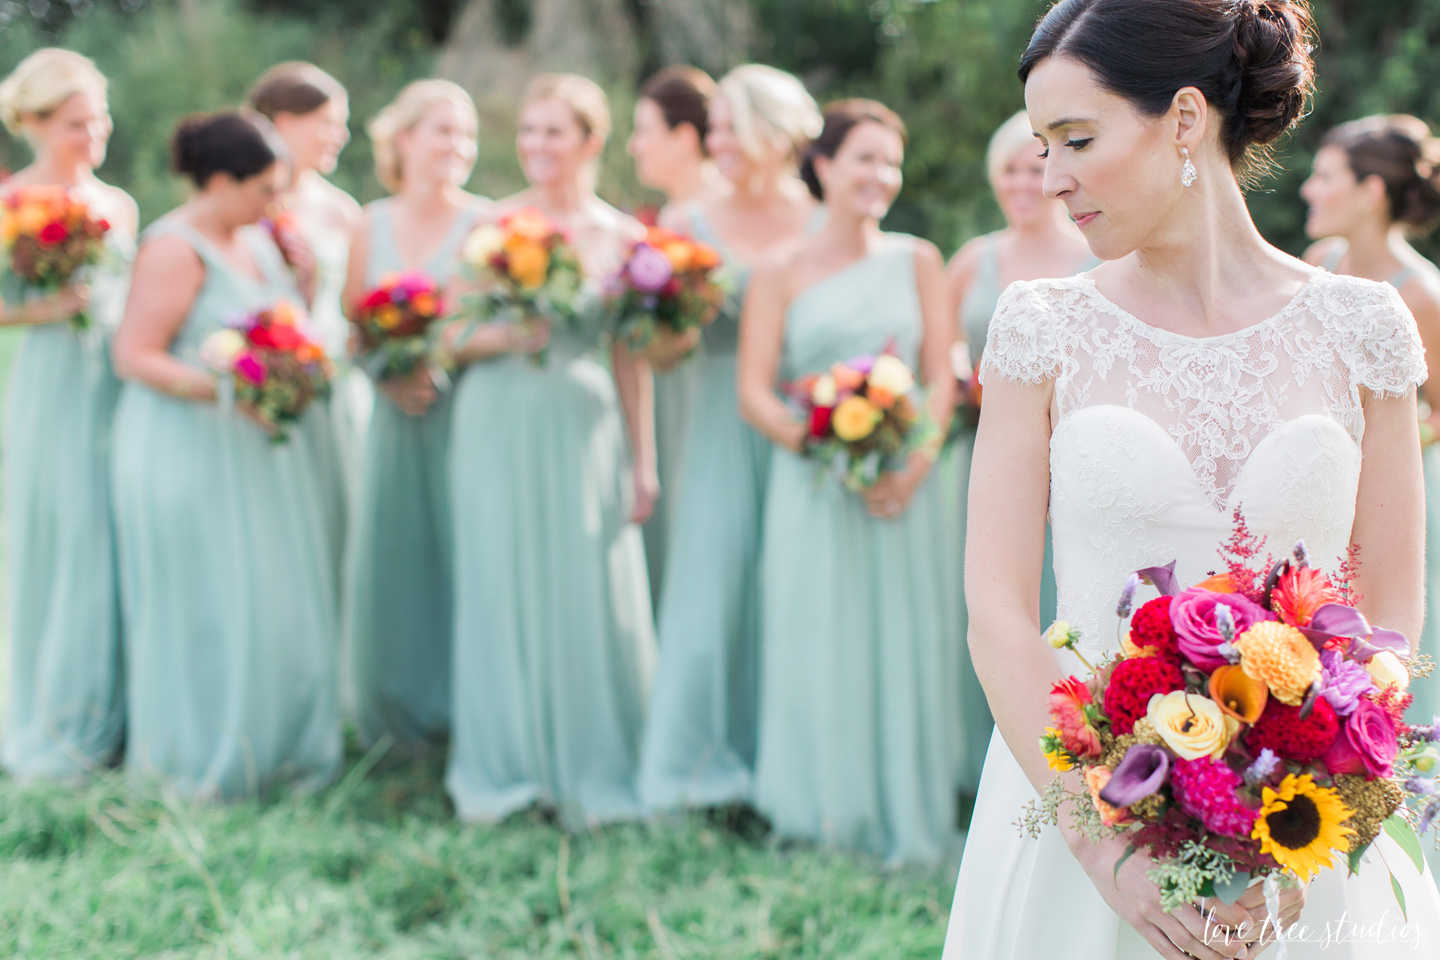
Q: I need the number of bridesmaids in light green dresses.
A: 10